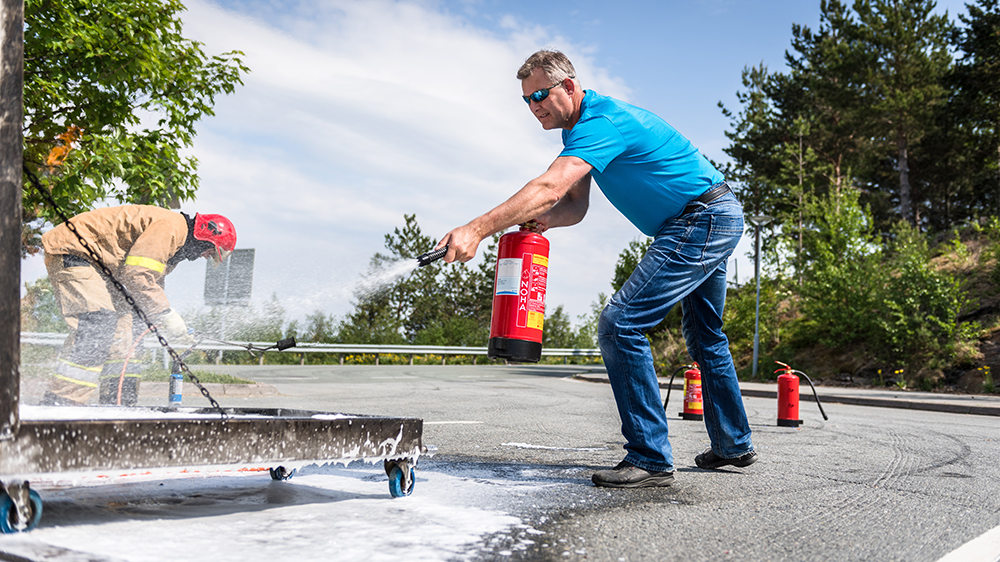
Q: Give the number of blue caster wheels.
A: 3